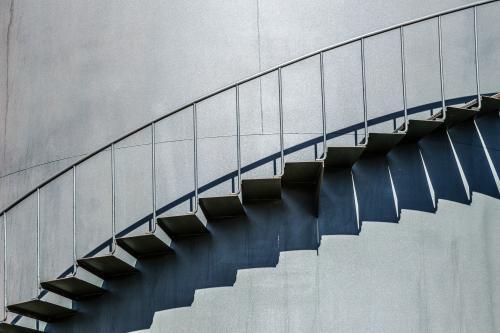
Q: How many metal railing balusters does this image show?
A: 13